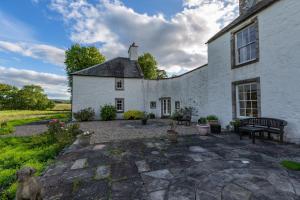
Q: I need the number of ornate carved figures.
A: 1